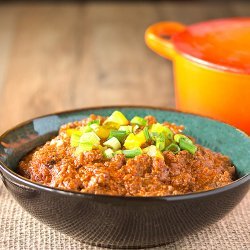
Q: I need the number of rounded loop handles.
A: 1